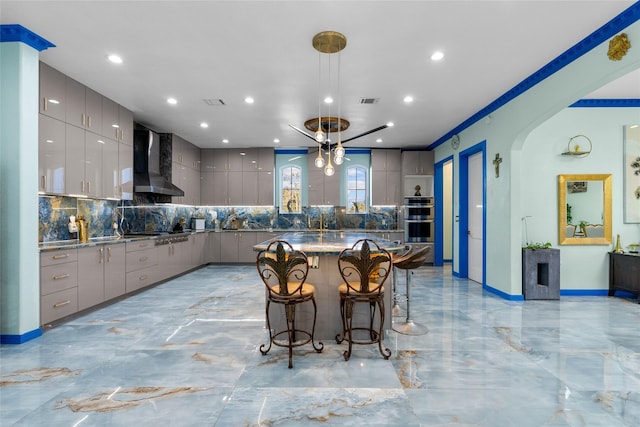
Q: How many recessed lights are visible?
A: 12